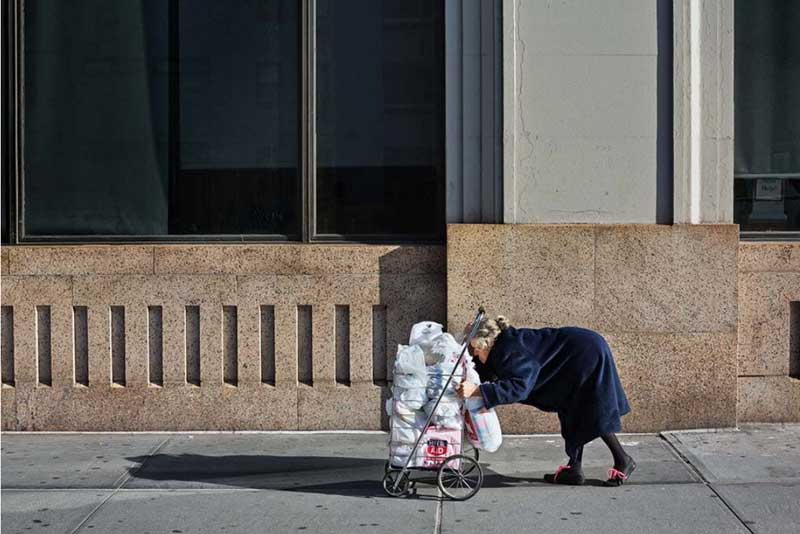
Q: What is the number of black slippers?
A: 2